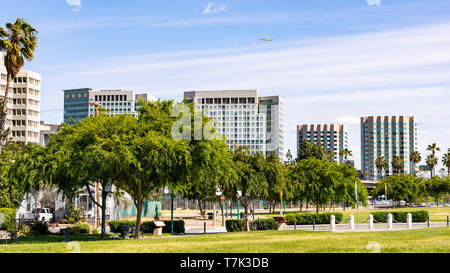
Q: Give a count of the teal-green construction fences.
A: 1